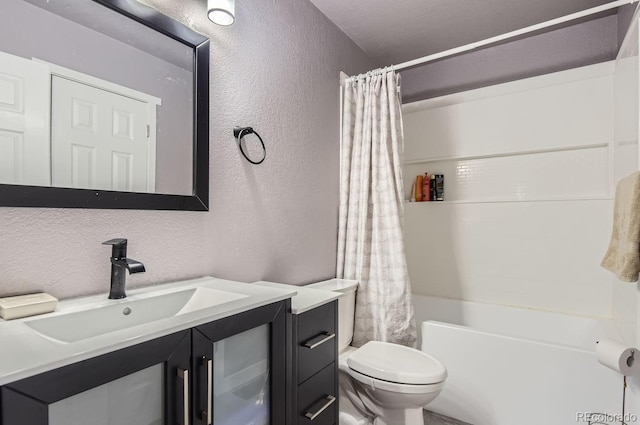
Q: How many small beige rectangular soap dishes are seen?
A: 1